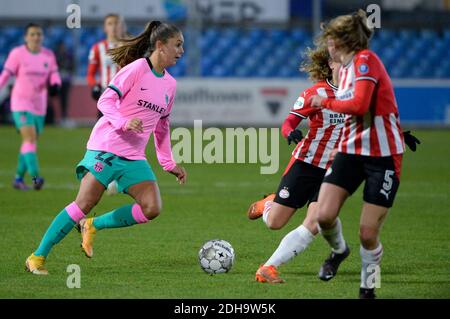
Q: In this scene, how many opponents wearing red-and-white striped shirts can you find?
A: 3